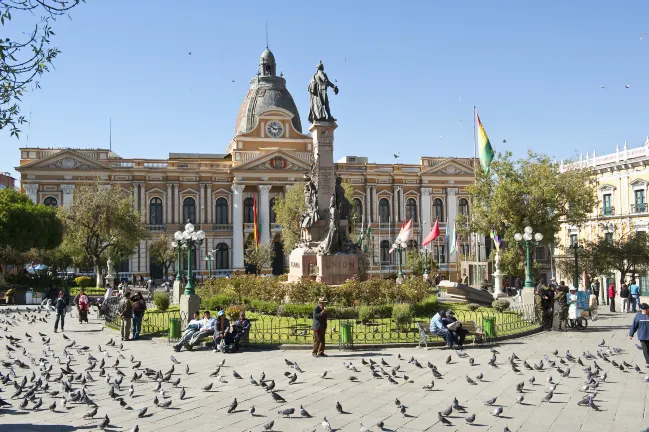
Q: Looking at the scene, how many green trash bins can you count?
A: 3